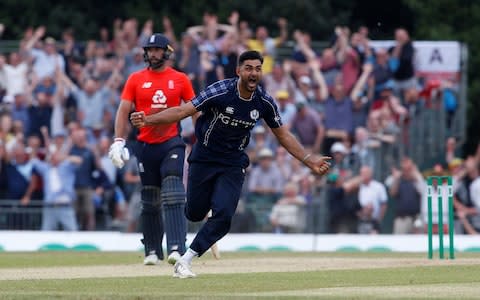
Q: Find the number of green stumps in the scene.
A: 3